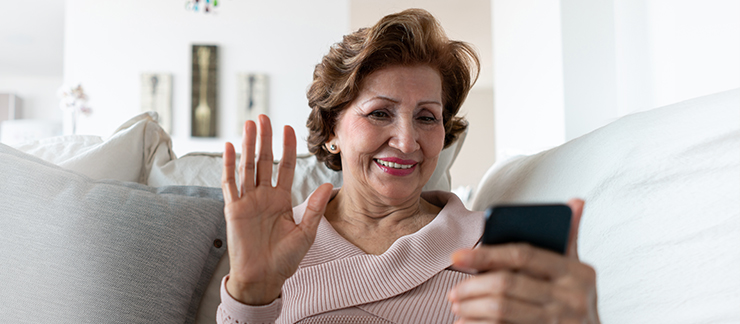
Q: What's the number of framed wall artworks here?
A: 3